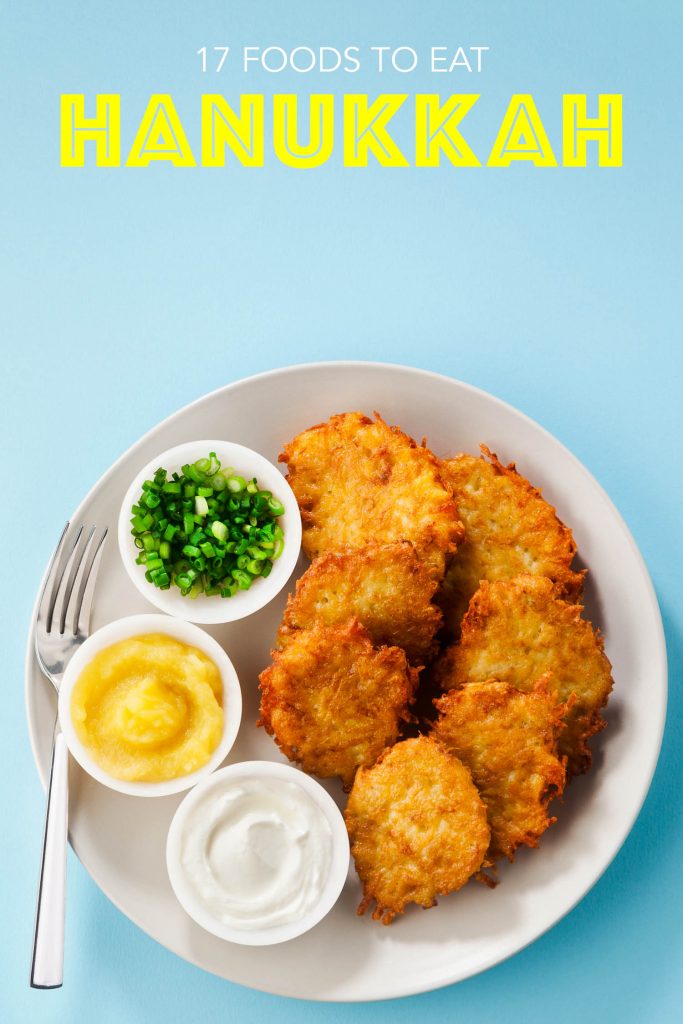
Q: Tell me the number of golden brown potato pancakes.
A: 7